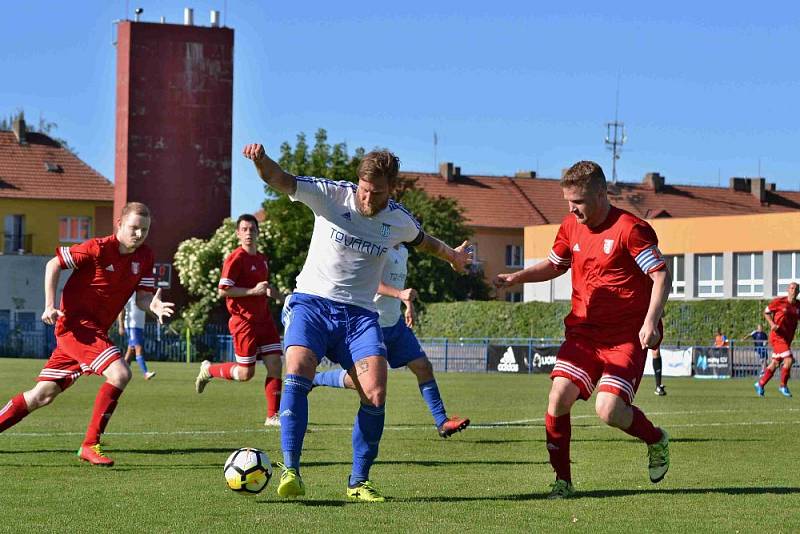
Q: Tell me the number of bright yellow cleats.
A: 2